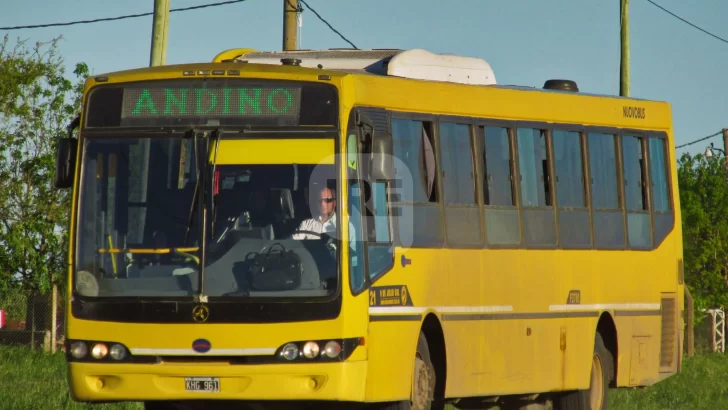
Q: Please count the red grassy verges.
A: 0